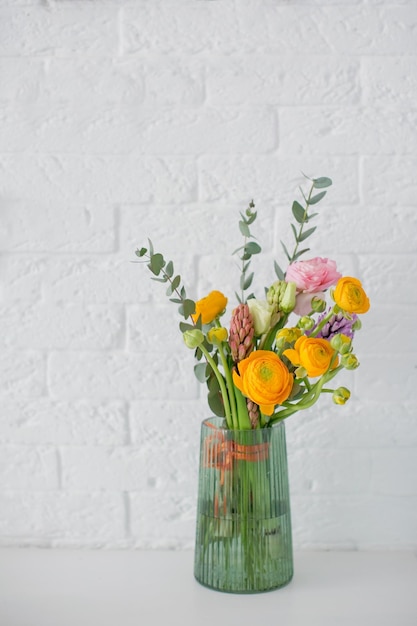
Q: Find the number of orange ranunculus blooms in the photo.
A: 4